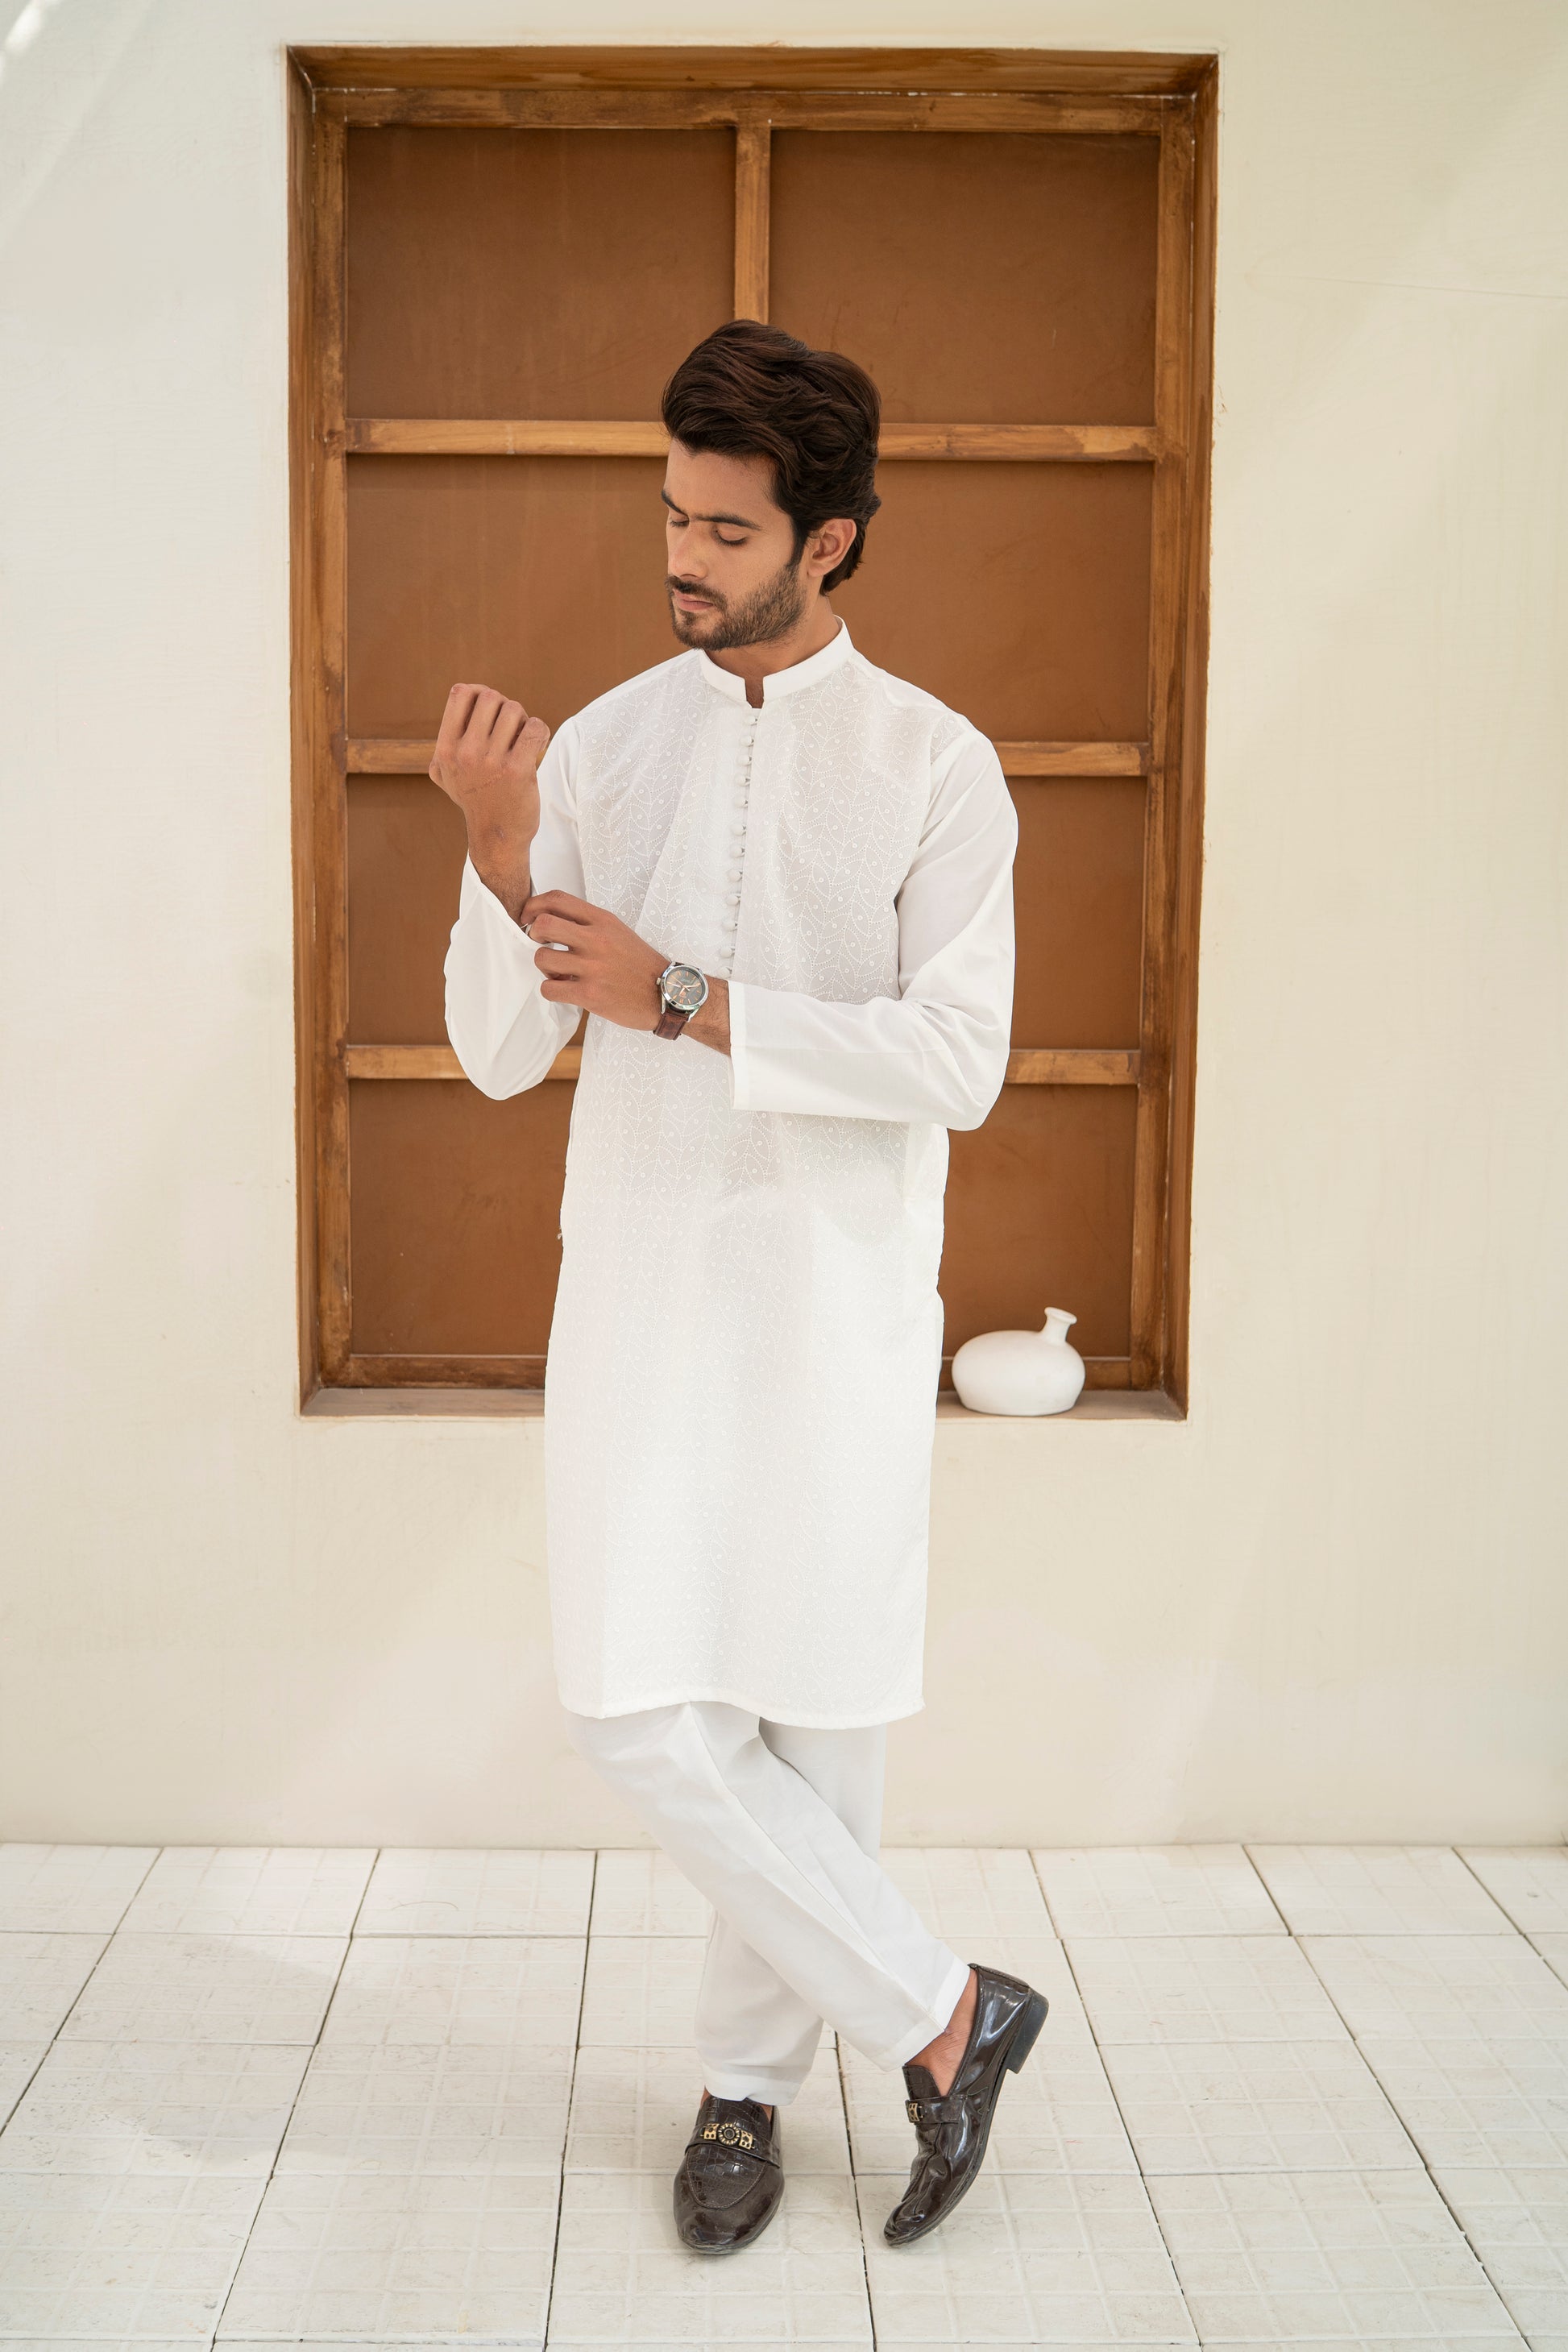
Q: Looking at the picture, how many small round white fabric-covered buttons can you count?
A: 12